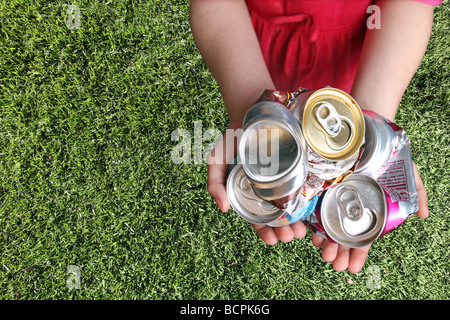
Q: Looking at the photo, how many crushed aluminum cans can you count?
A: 5